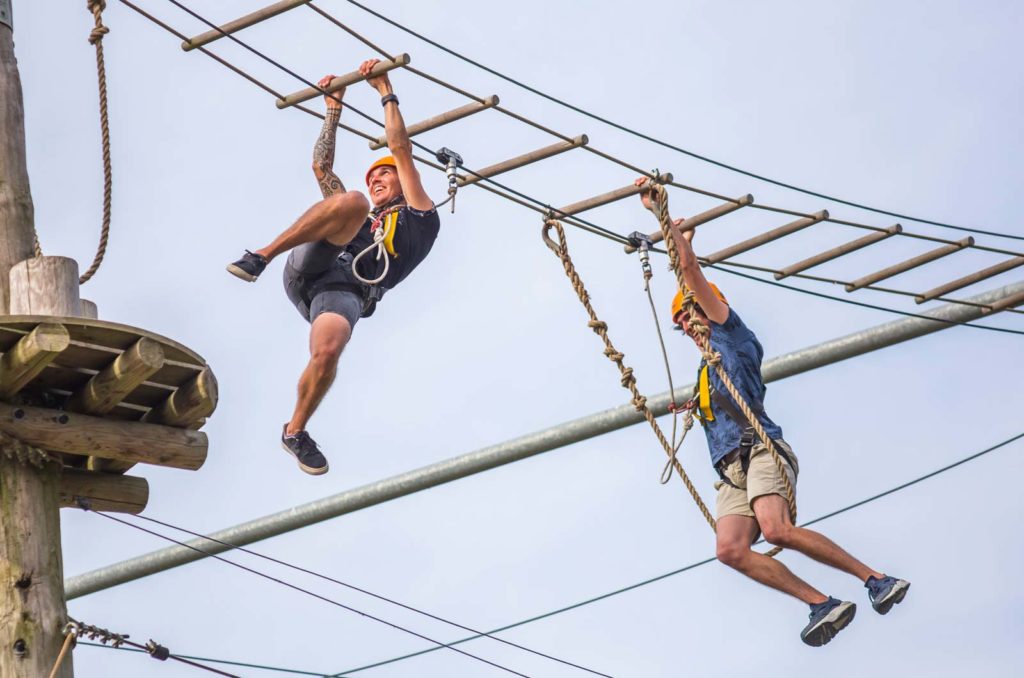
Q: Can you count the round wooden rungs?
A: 11